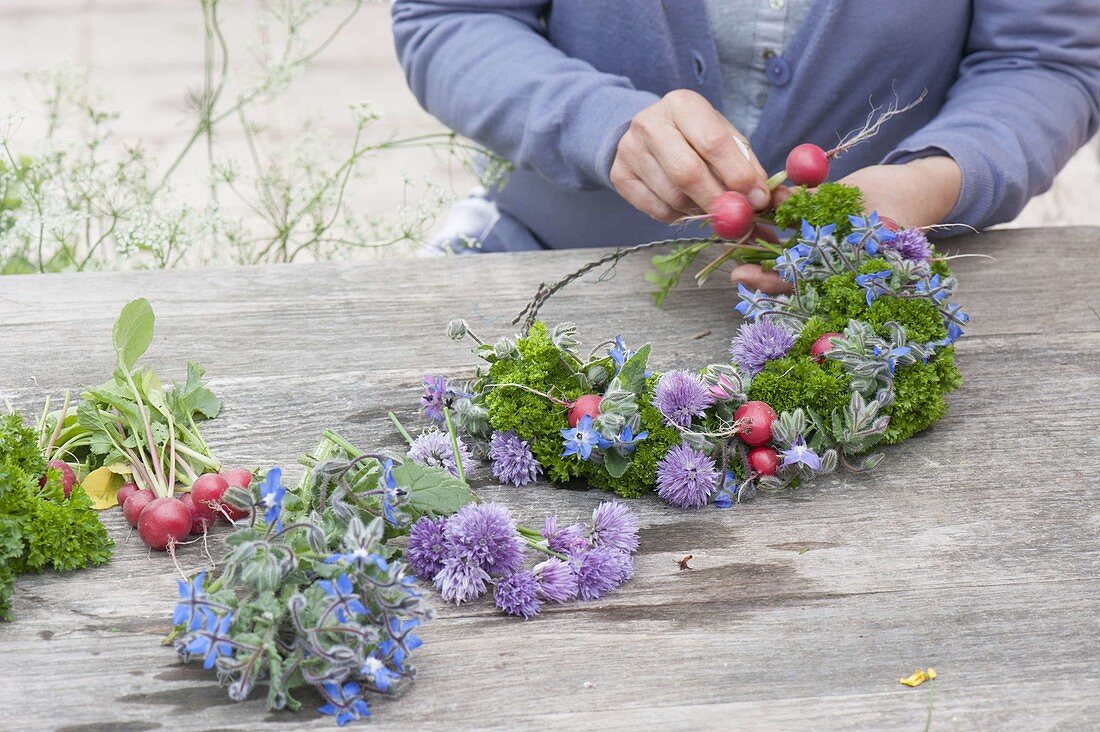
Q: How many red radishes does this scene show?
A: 14